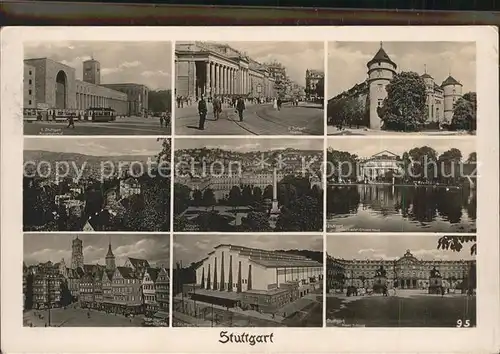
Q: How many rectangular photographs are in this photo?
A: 9